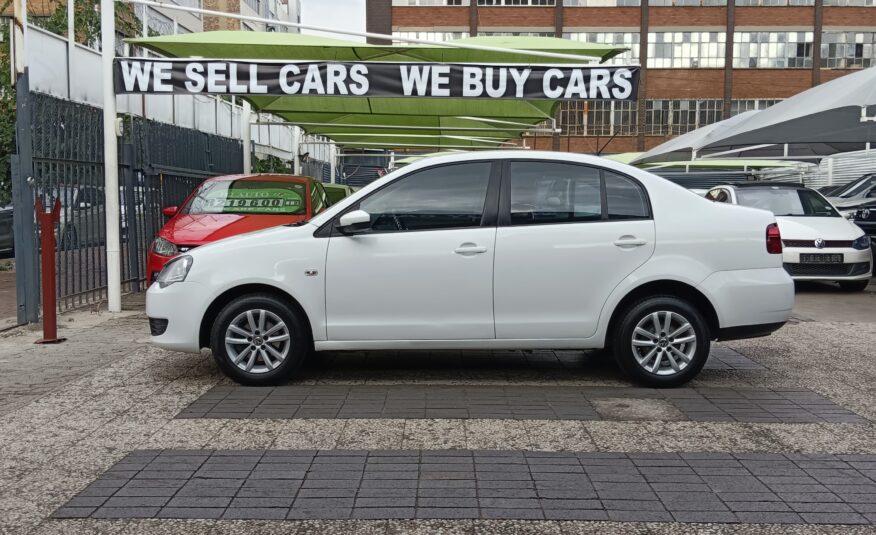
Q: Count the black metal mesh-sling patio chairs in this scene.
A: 0